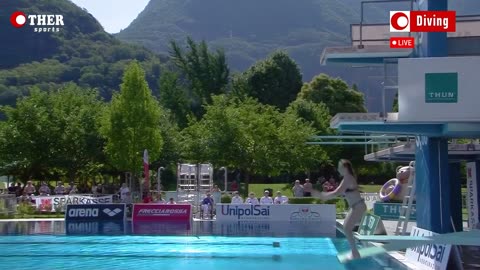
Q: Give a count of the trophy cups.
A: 0